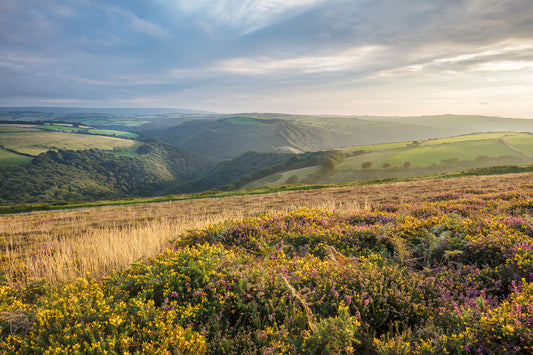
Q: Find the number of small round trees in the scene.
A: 3